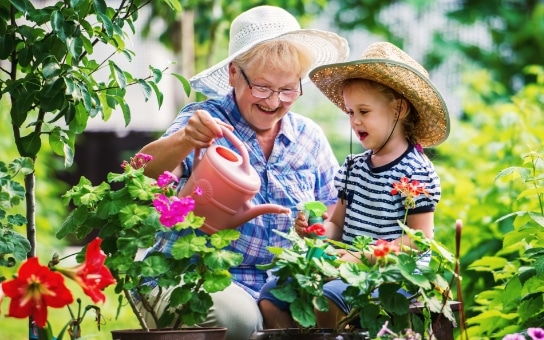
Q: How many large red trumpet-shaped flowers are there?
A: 2